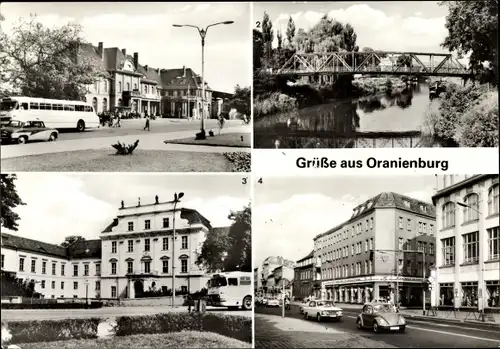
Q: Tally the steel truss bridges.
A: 1